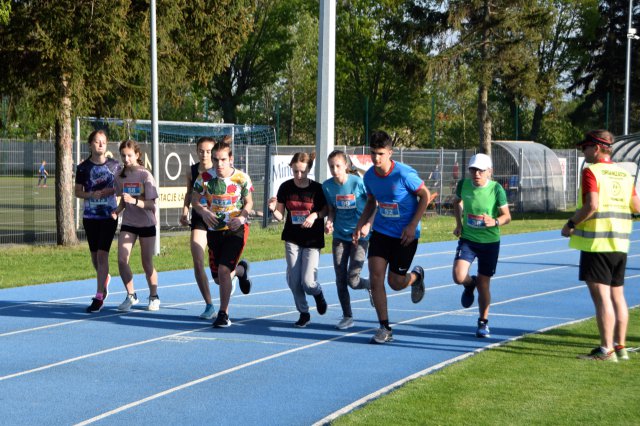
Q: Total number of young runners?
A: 8